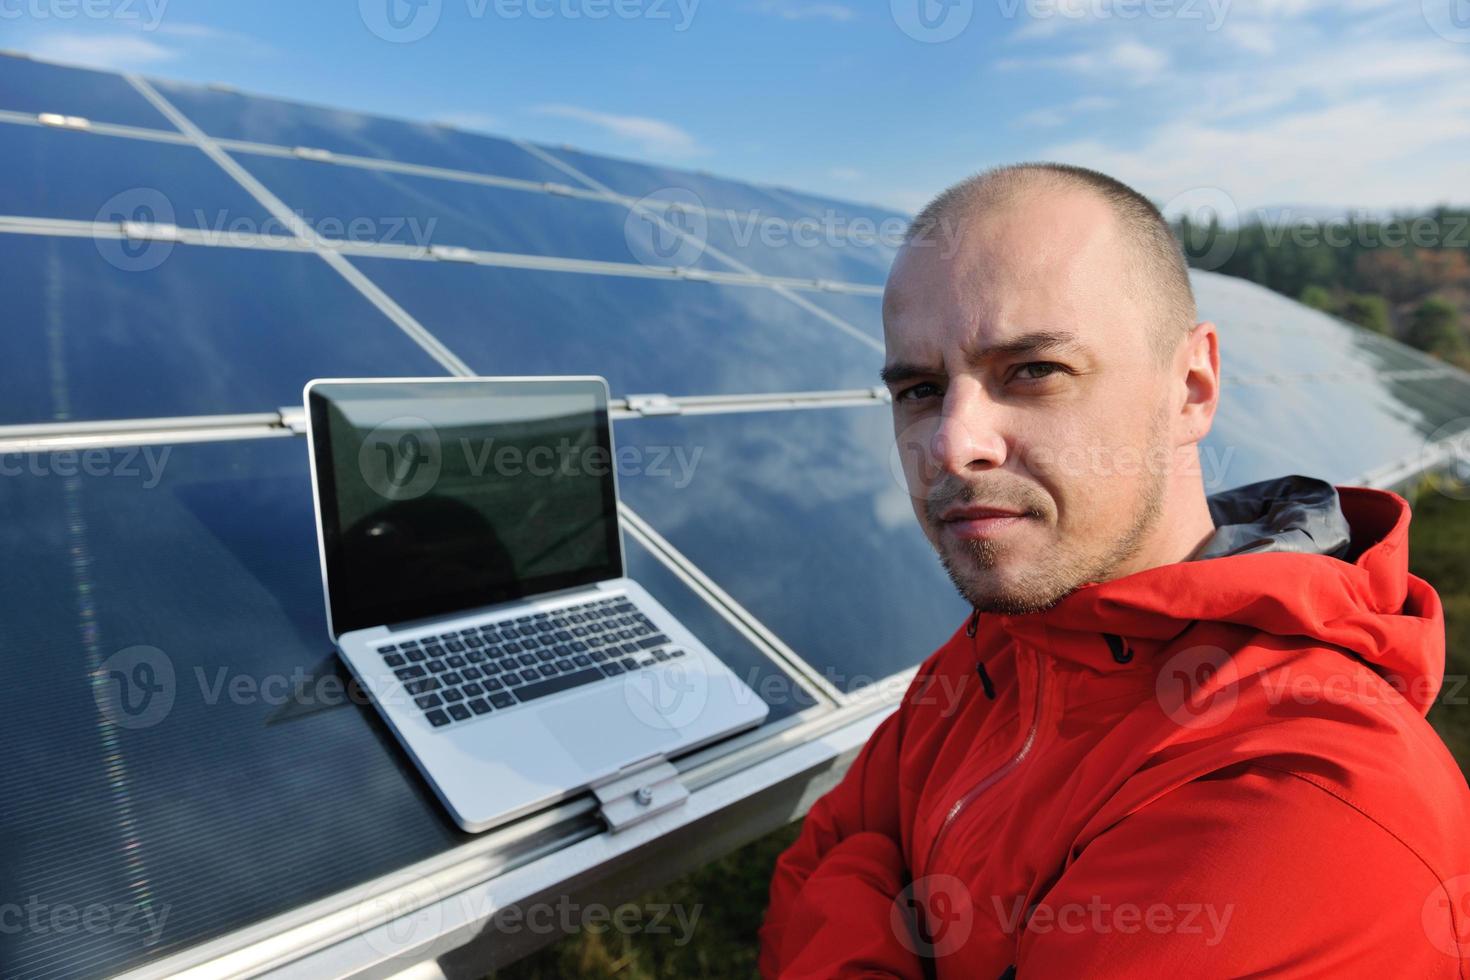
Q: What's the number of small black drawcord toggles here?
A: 2